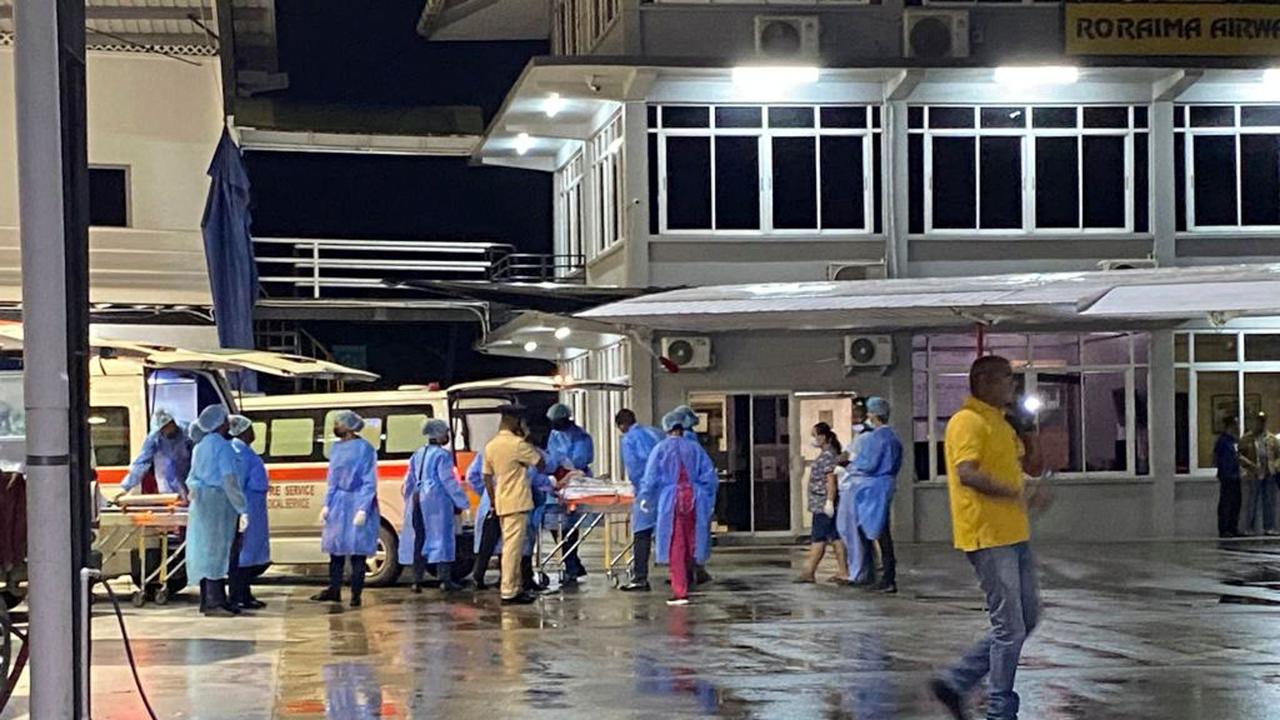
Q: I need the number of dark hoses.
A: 1